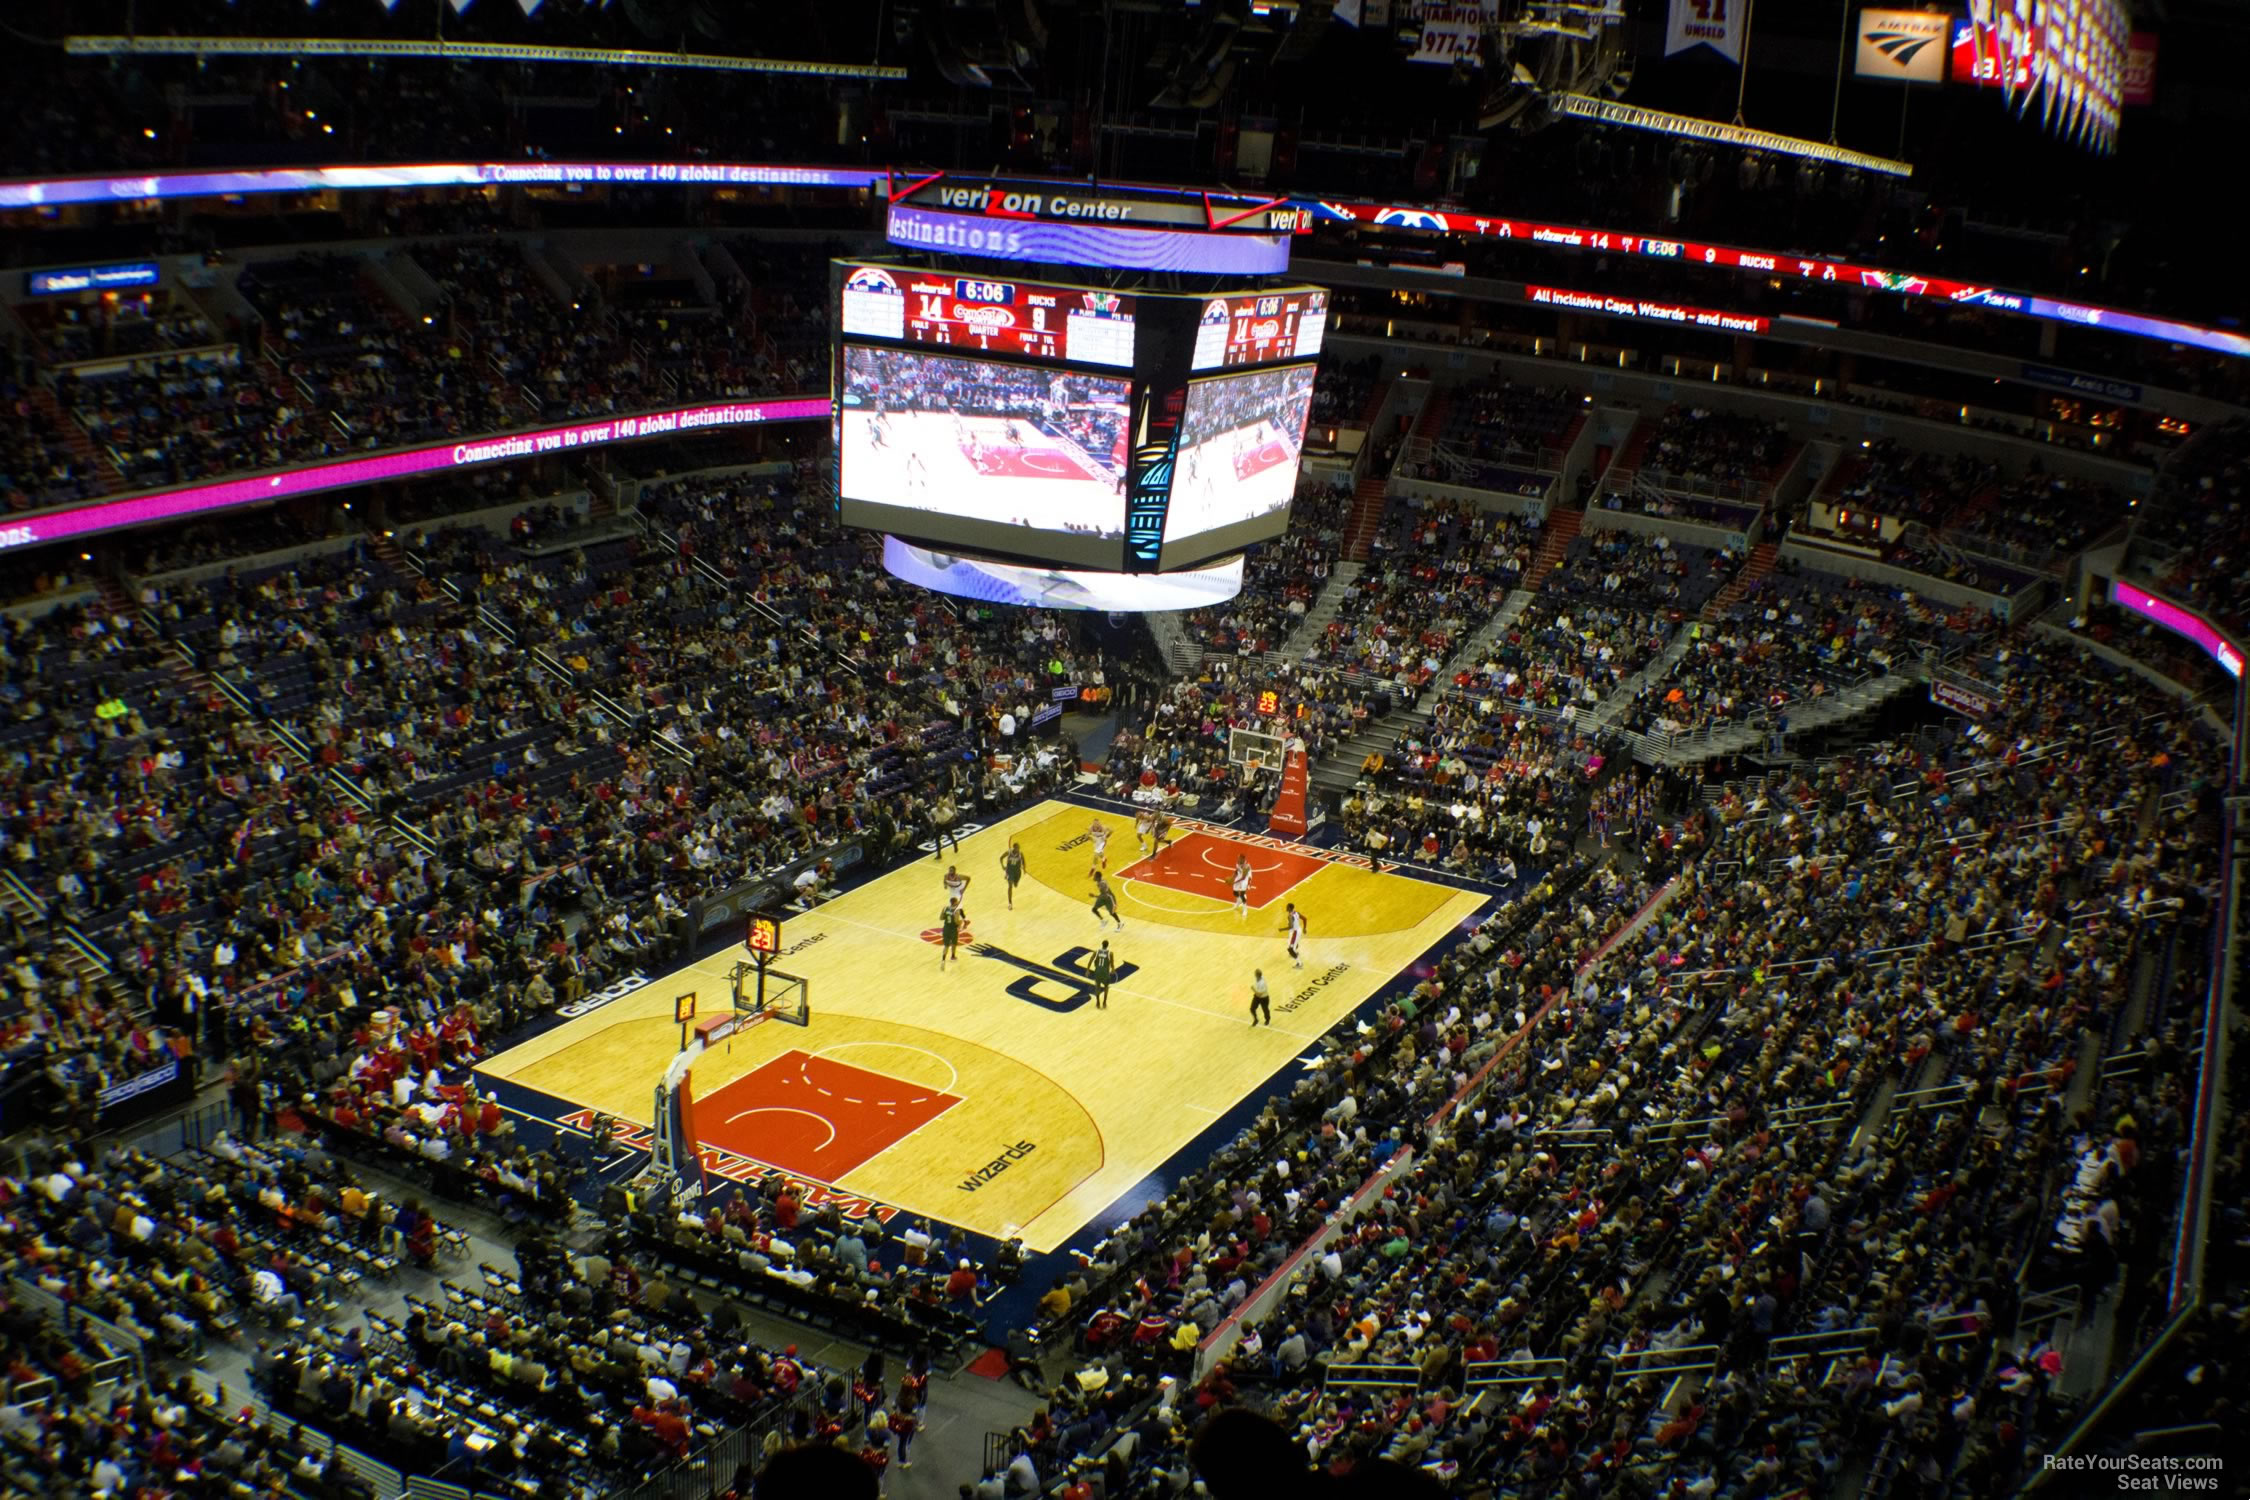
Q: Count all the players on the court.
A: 10